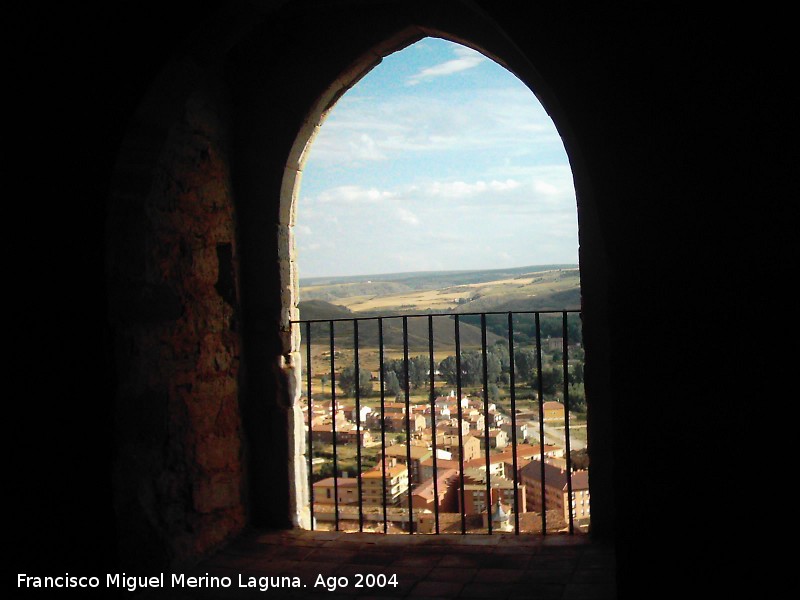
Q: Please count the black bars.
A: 11